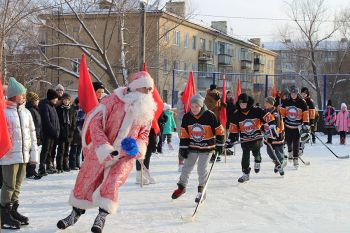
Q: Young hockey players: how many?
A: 5